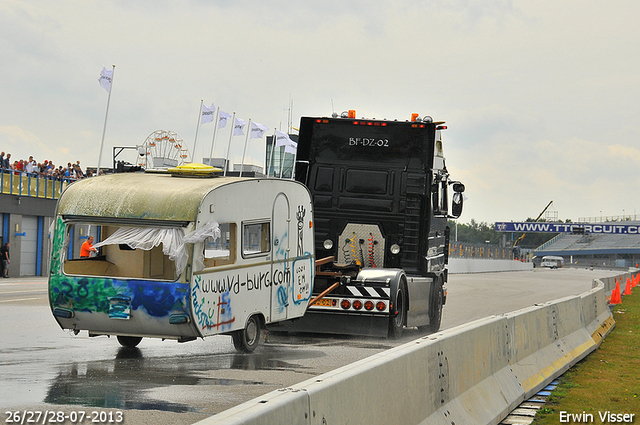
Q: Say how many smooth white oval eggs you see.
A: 0